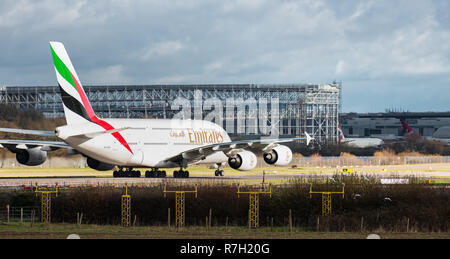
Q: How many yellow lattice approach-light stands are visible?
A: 5